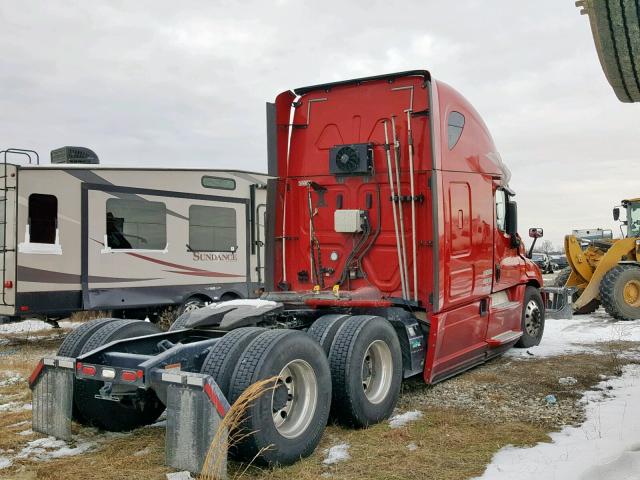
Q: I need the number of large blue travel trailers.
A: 0